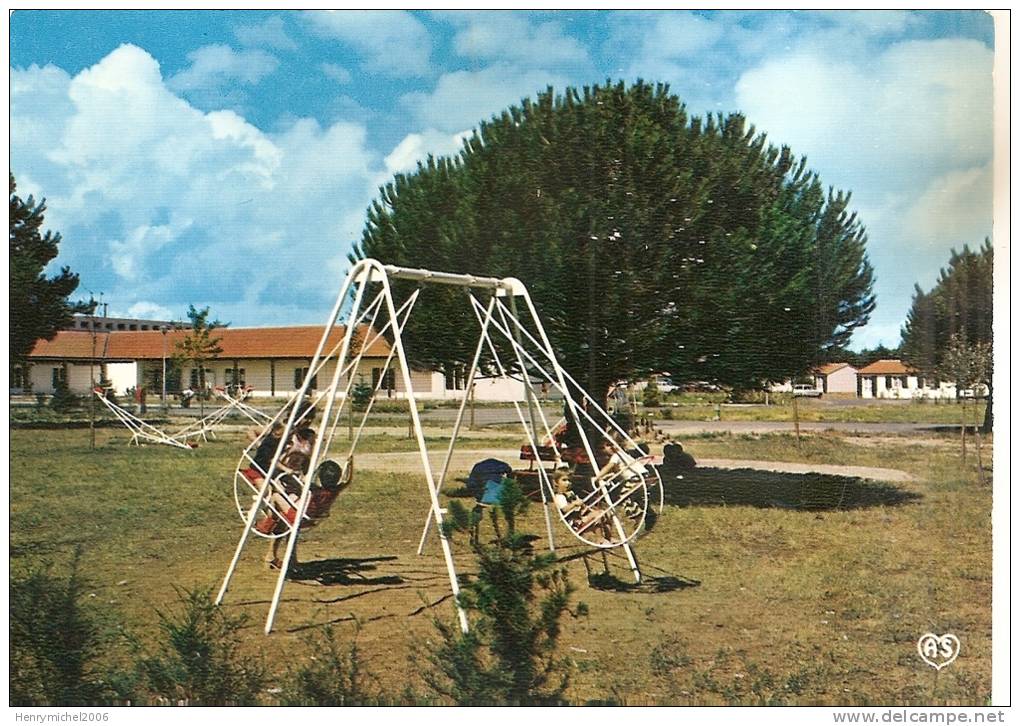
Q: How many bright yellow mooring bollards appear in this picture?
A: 0